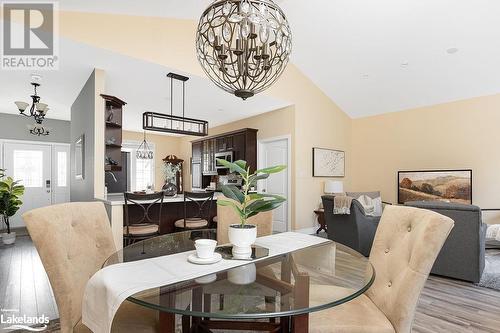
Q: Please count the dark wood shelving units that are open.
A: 1